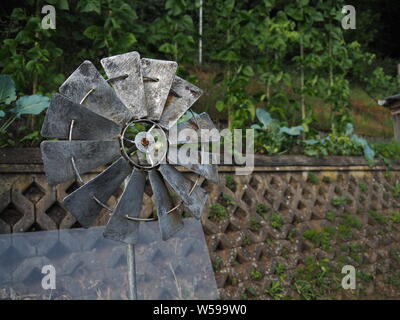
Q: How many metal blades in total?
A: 12